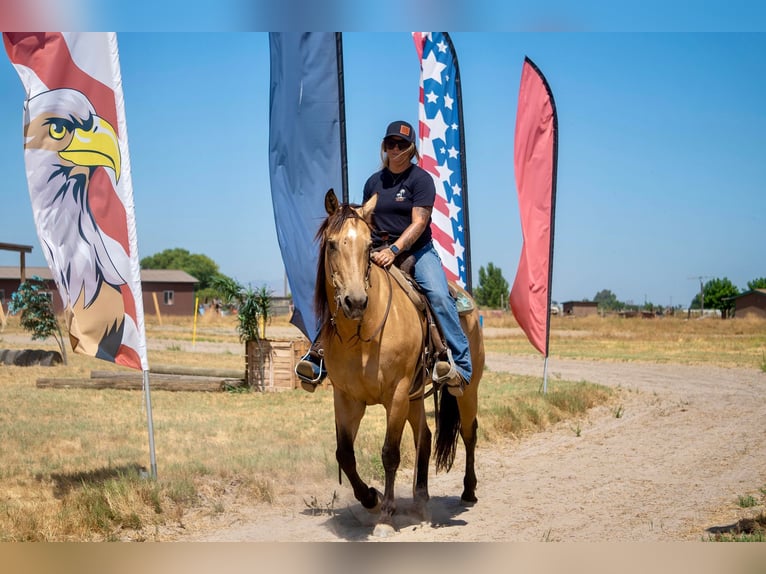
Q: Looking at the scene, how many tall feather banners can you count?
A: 4